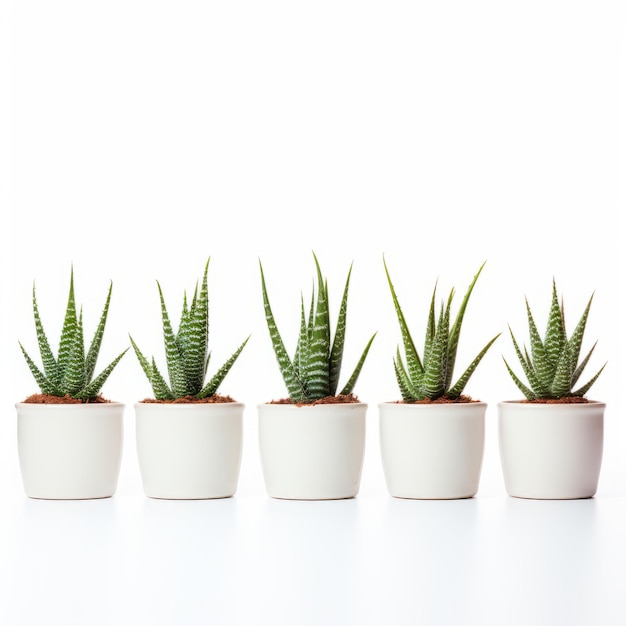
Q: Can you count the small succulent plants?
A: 5